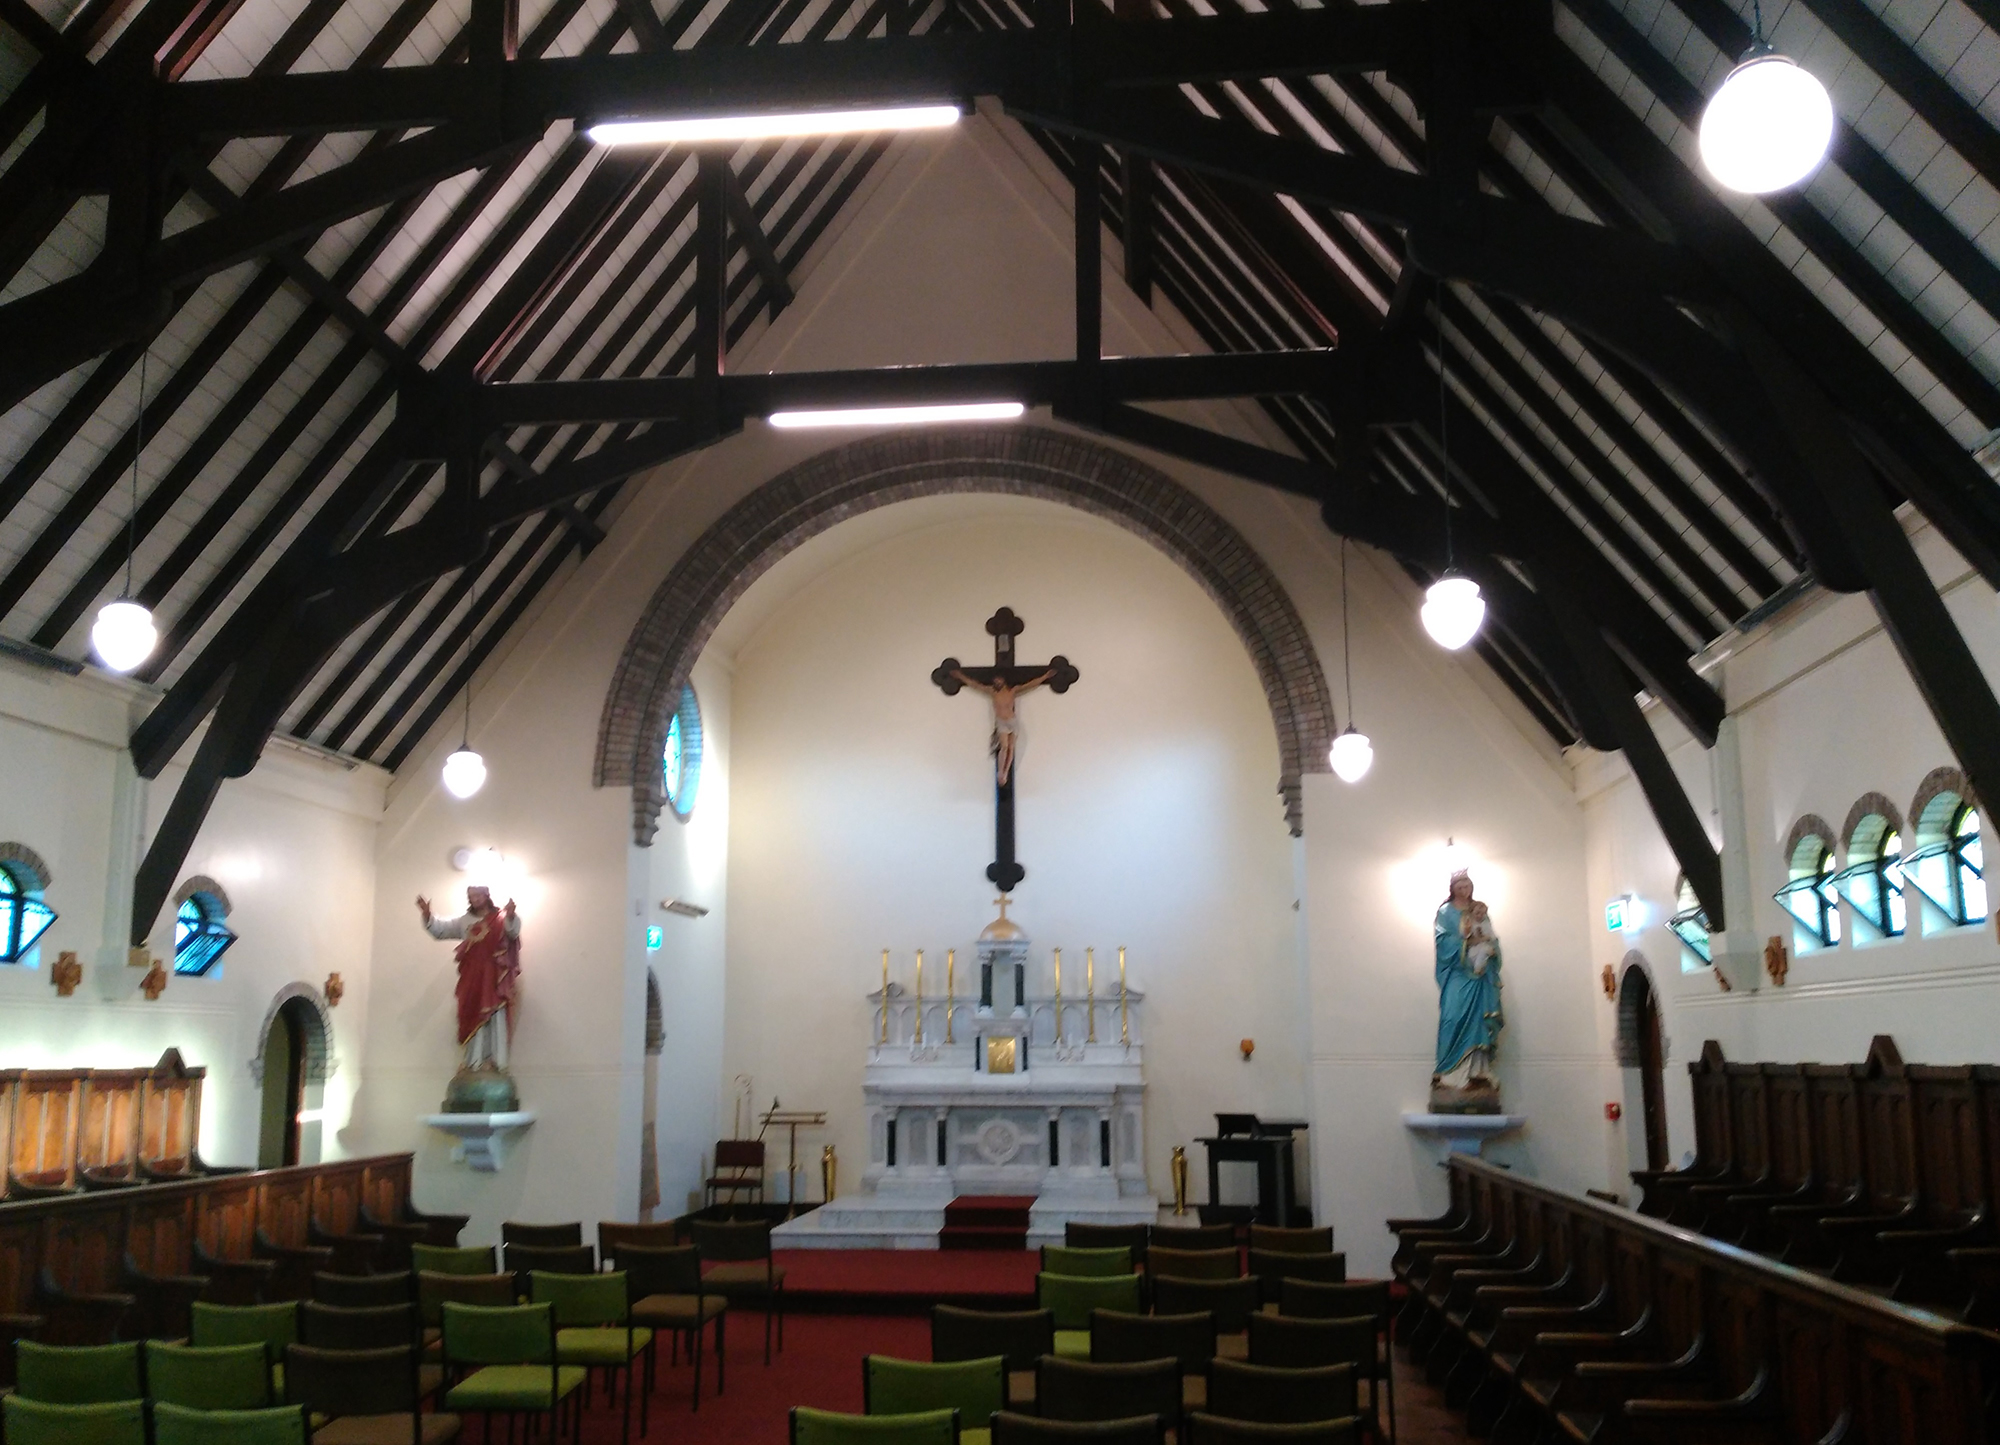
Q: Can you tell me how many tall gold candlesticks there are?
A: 6